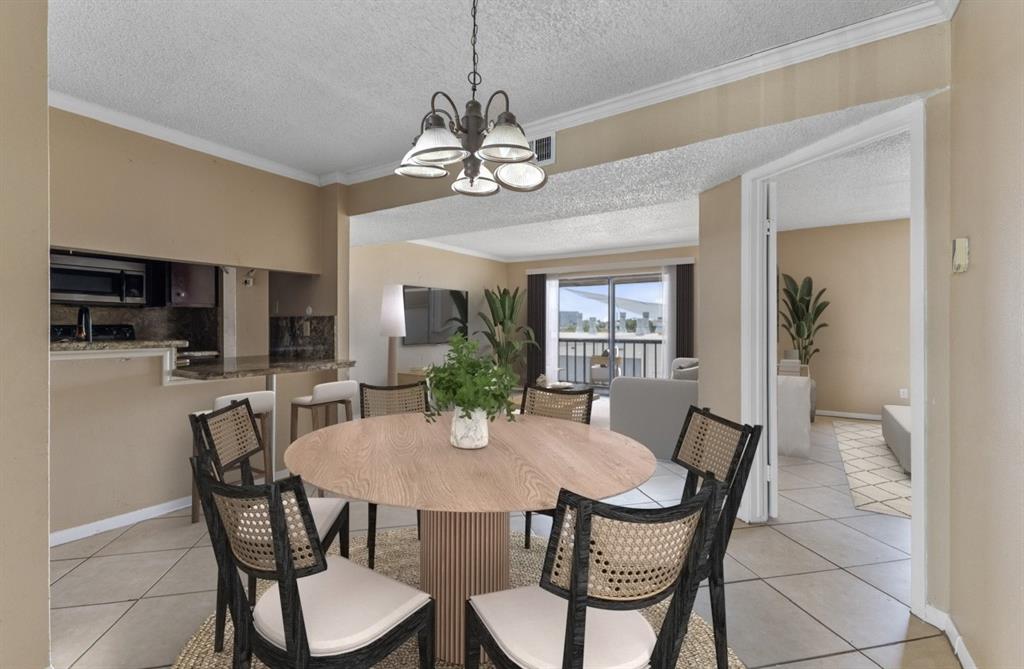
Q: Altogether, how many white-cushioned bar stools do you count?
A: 2